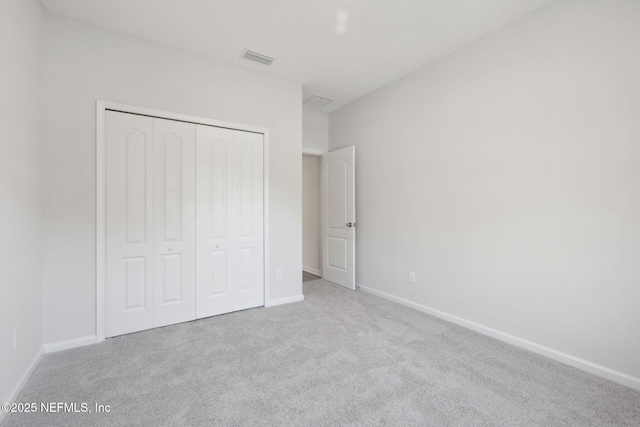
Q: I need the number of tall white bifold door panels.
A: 4